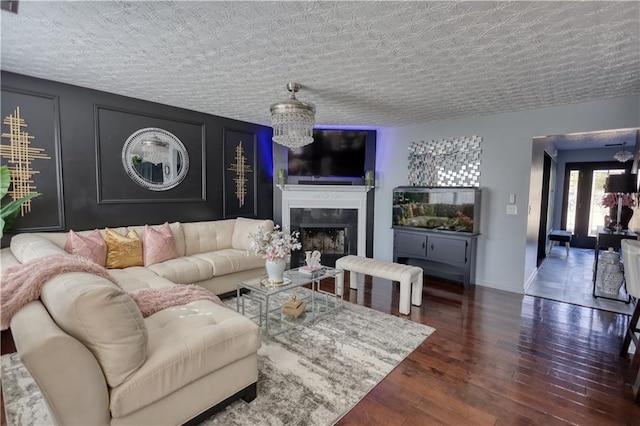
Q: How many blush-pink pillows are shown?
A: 2